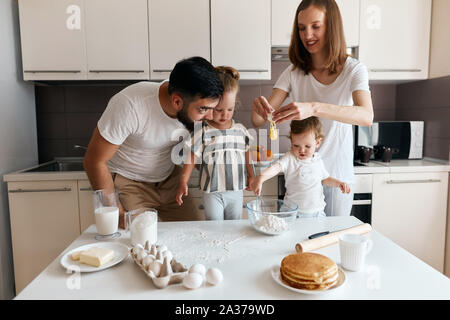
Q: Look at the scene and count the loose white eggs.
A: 3